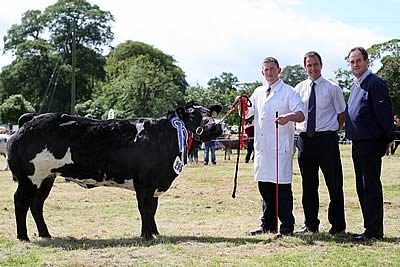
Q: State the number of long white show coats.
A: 1